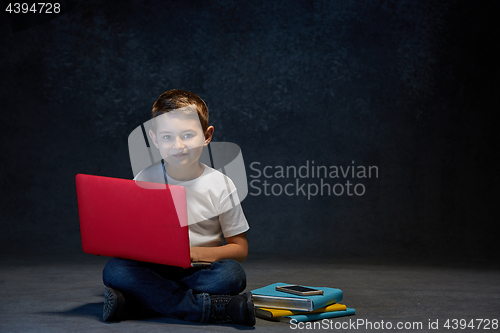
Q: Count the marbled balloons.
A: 0